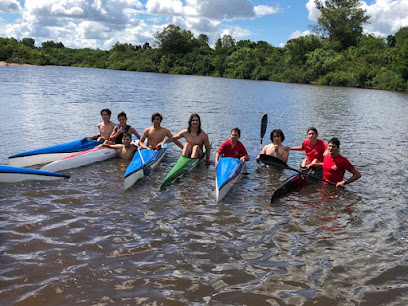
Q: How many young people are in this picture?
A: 9